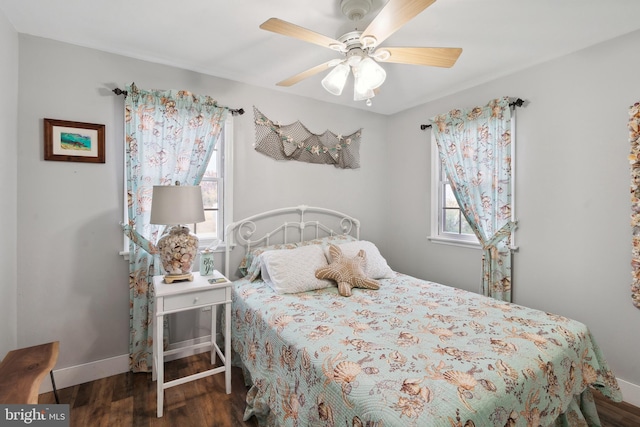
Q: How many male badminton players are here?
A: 0